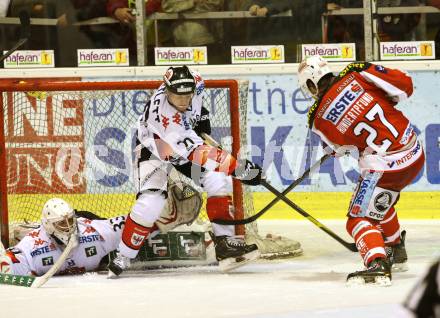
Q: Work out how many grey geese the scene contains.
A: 0